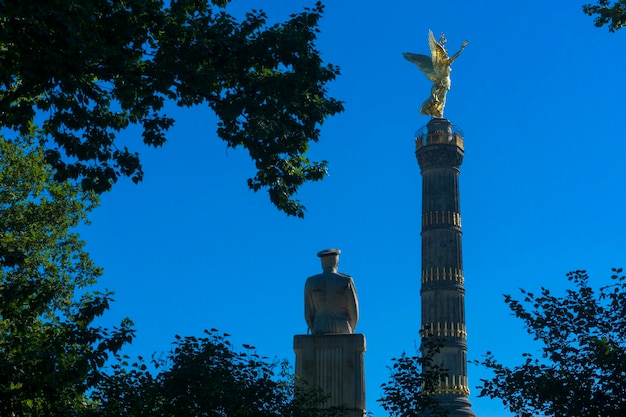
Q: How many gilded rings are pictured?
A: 4